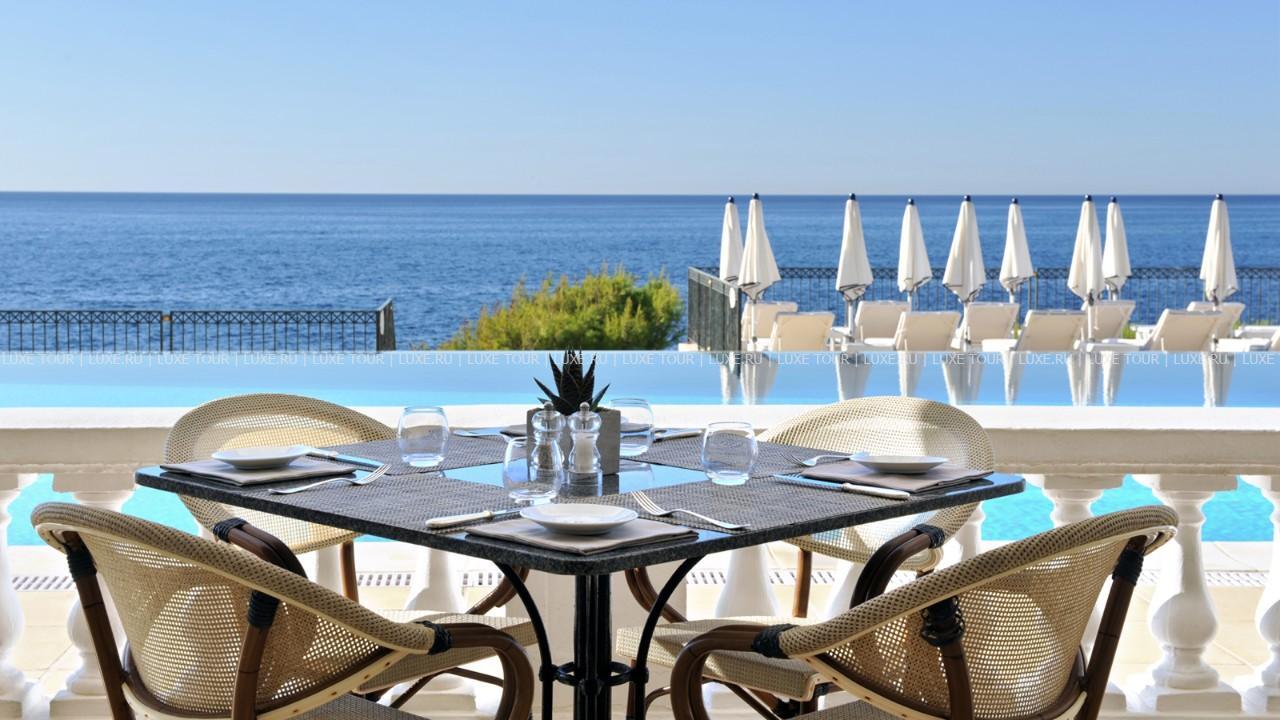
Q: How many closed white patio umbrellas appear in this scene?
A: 9